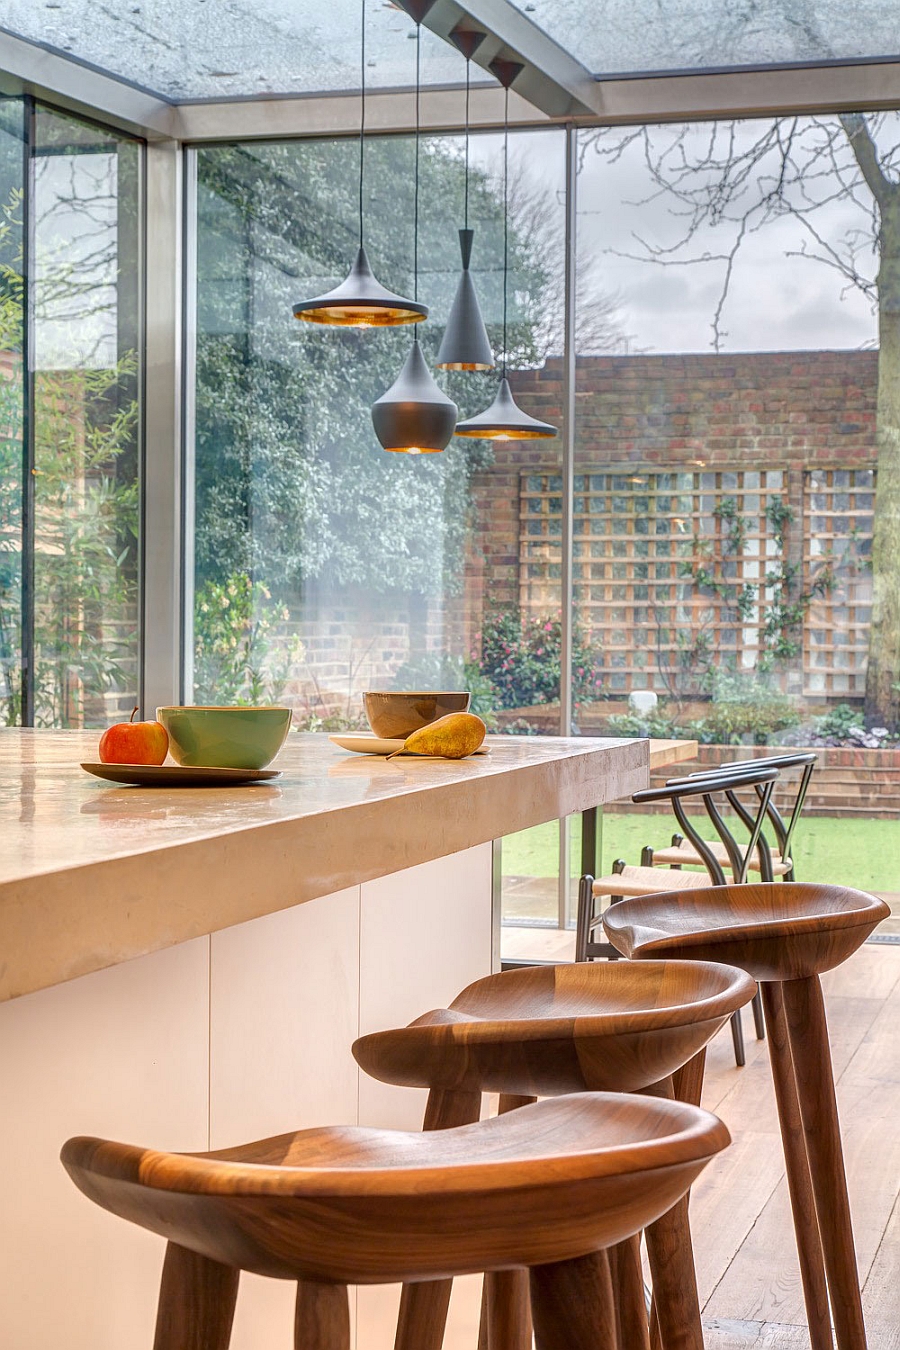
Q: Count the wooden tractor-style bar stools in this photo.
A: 3